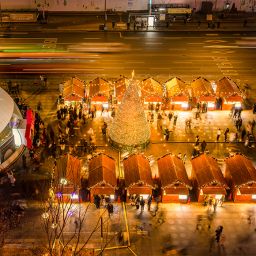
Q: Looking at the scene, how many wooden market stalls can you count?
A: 13